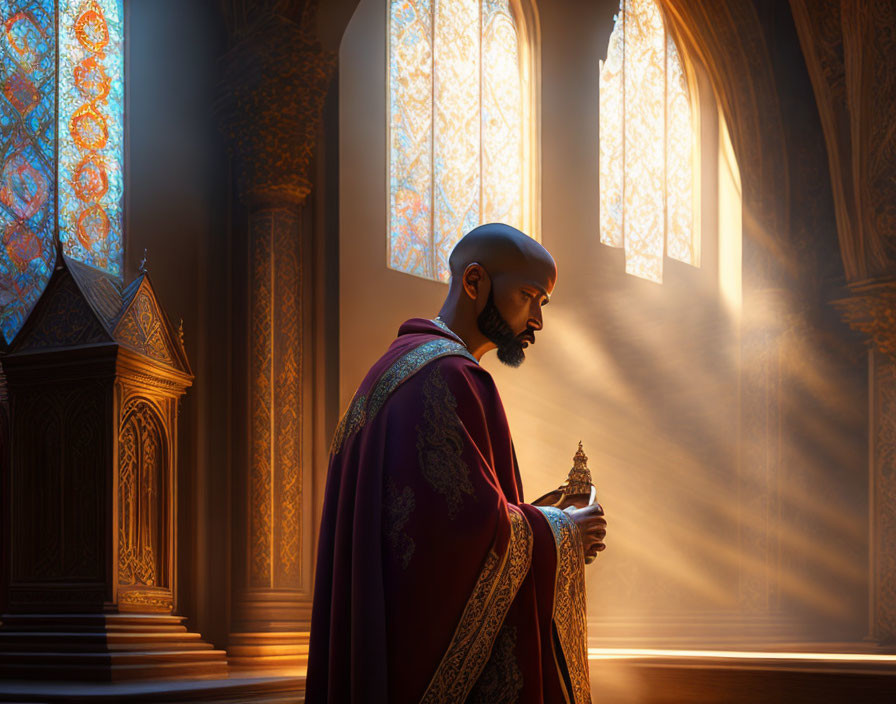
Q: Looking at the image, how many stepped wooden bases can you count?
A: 1